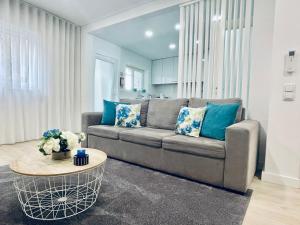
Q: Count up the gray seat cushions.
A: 3